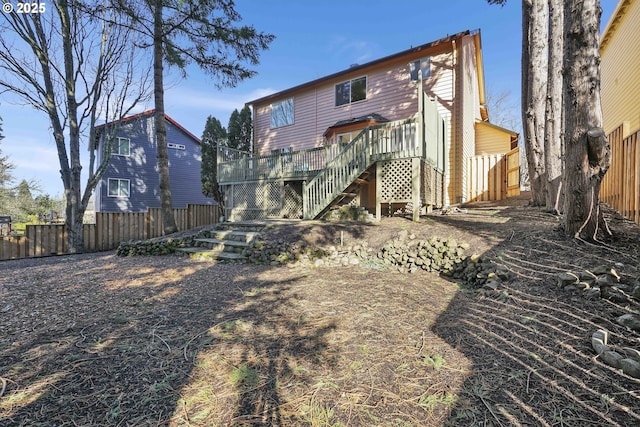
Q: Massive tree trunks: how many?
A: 3